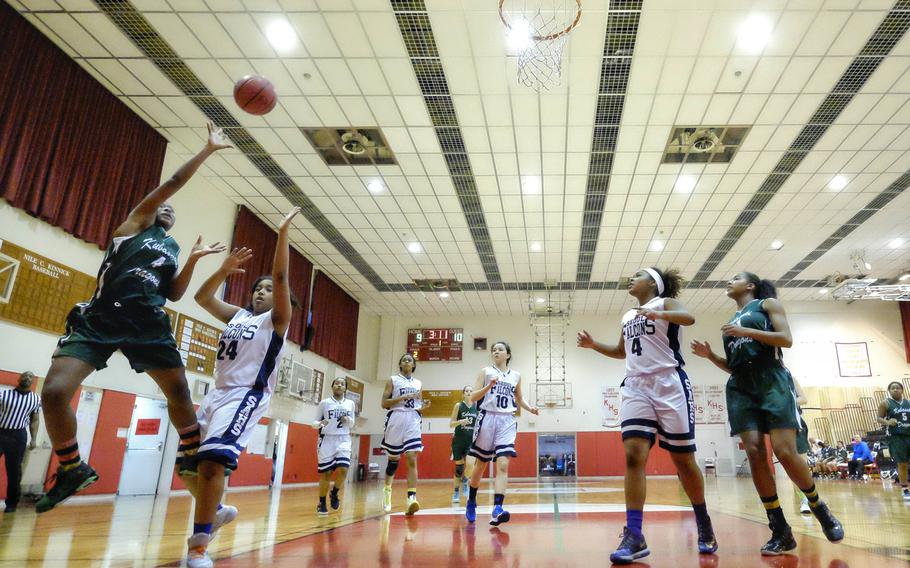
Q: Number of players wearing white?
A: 5